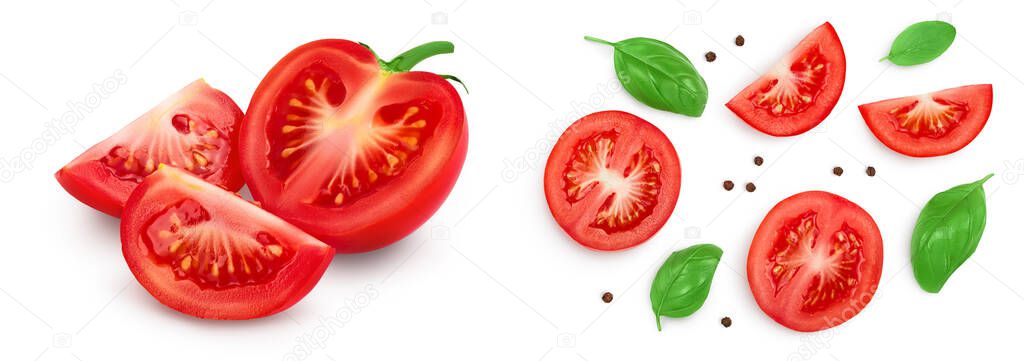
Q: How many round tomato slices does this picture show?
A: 2